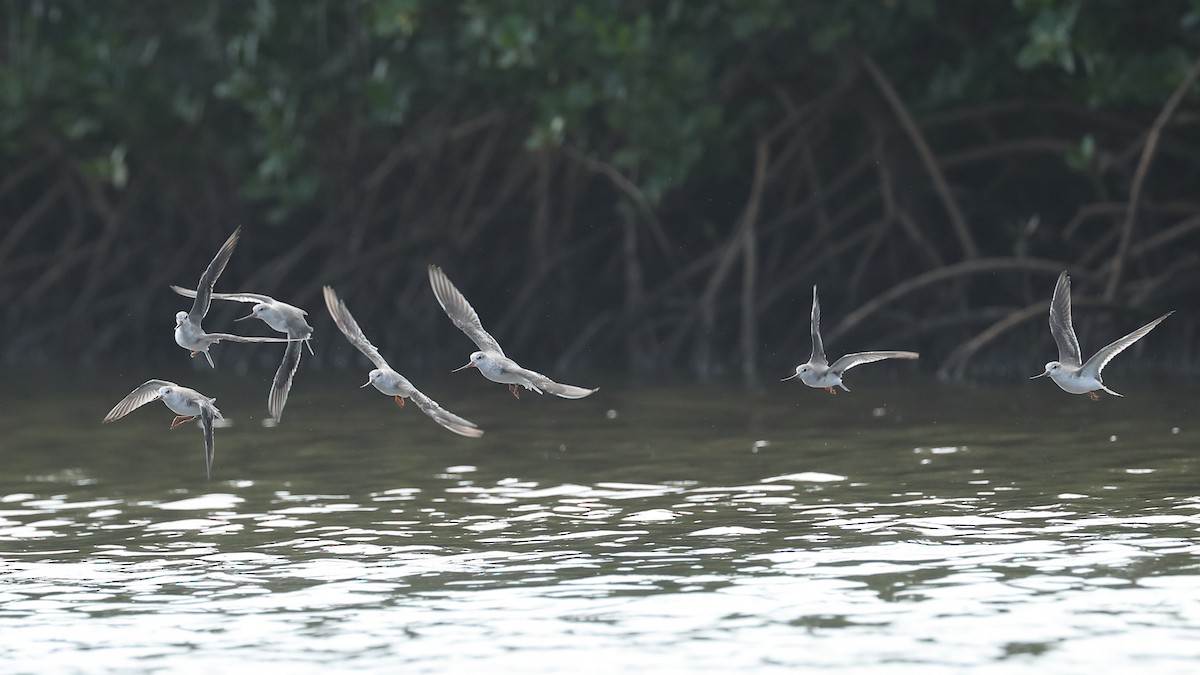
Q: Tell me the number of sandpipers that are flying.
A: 7